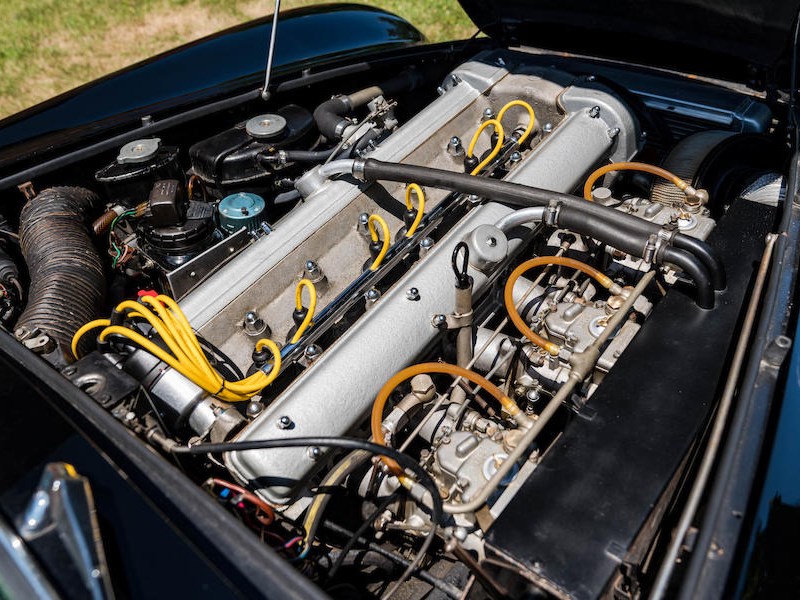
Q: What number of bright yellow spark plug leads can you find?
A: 6